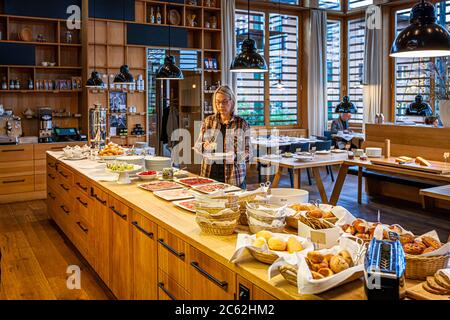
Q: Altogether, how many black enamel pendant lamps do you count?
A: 7